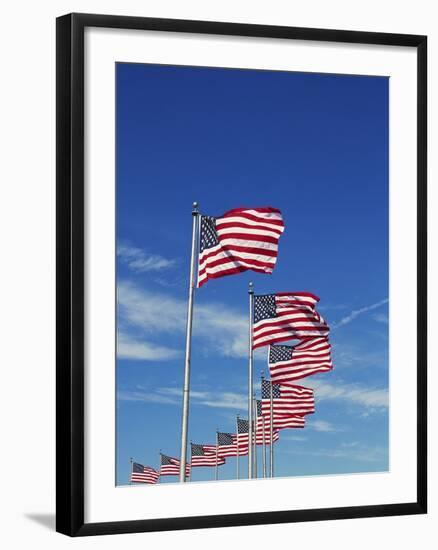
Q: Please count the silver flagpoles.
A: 10